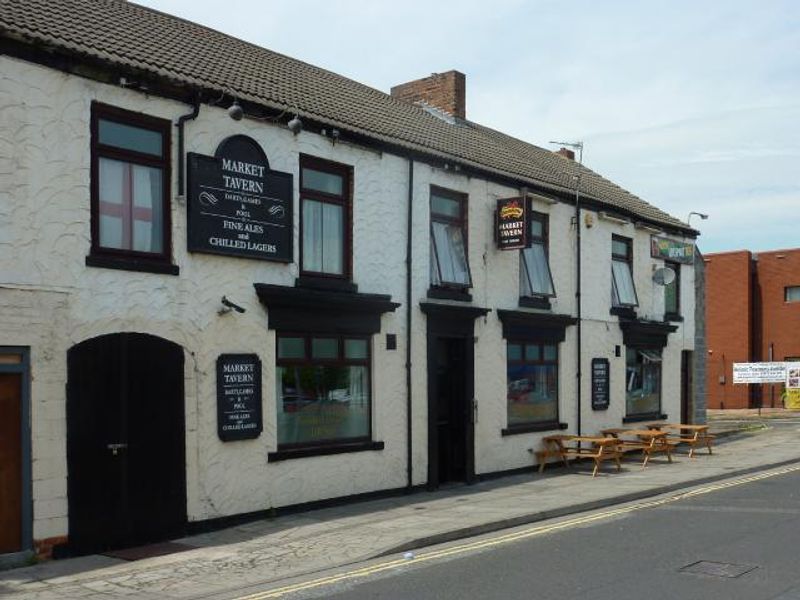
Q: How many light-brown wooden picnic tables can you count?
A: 3